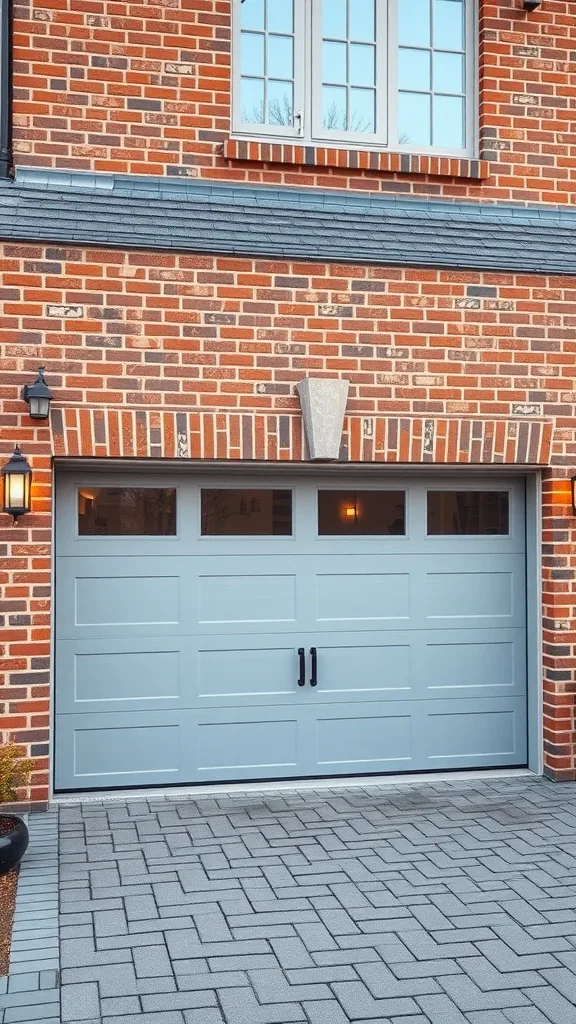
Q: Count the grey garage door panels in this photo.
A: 12